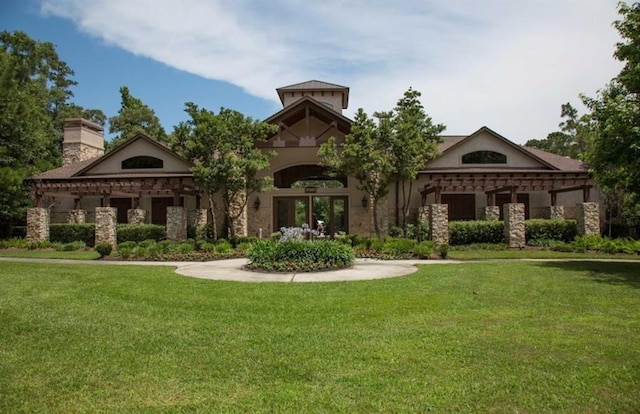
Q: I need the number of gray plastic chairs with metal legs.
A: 0